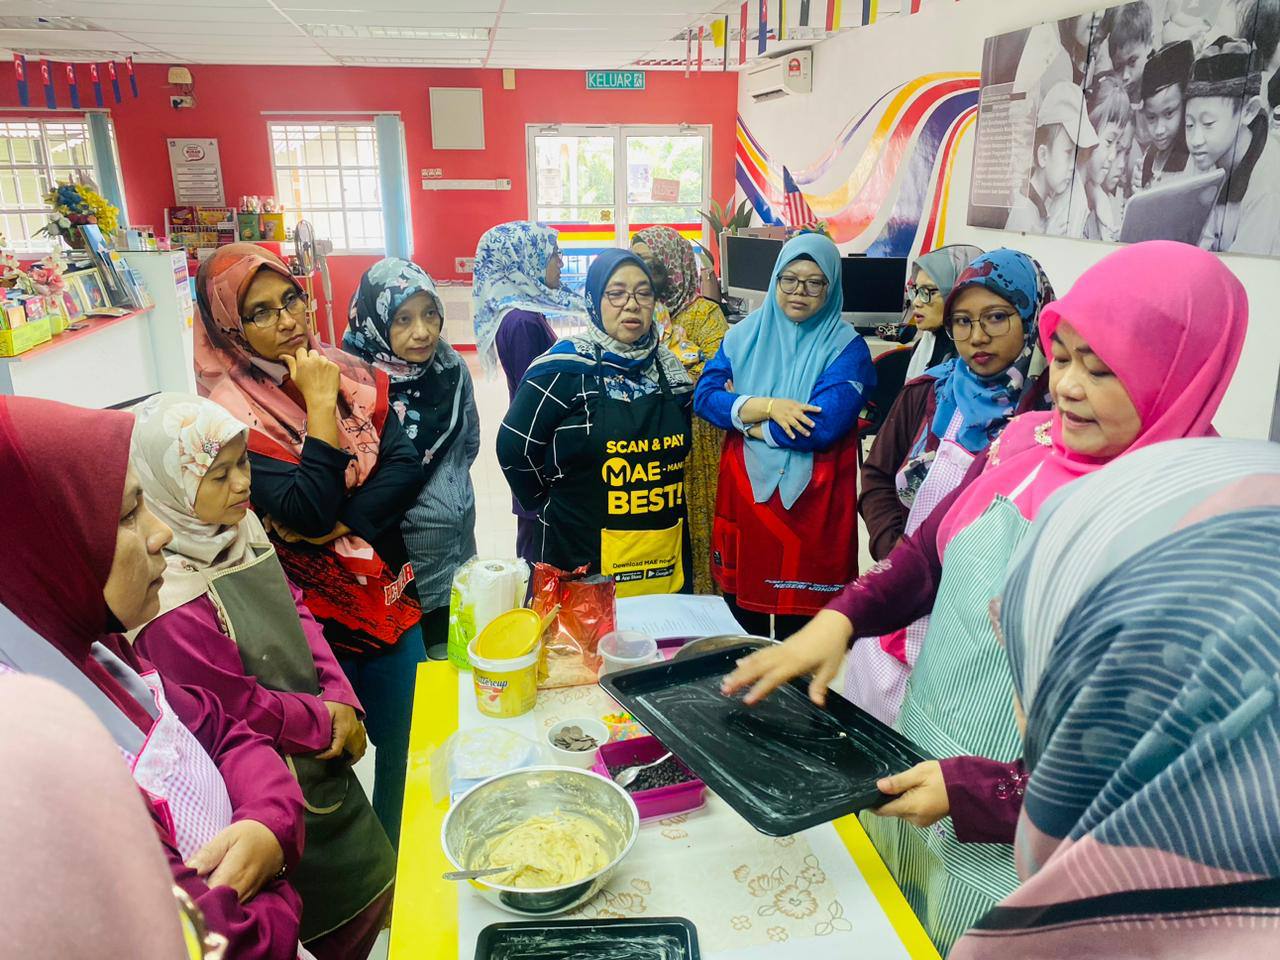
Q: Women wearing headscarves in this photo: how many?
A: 13